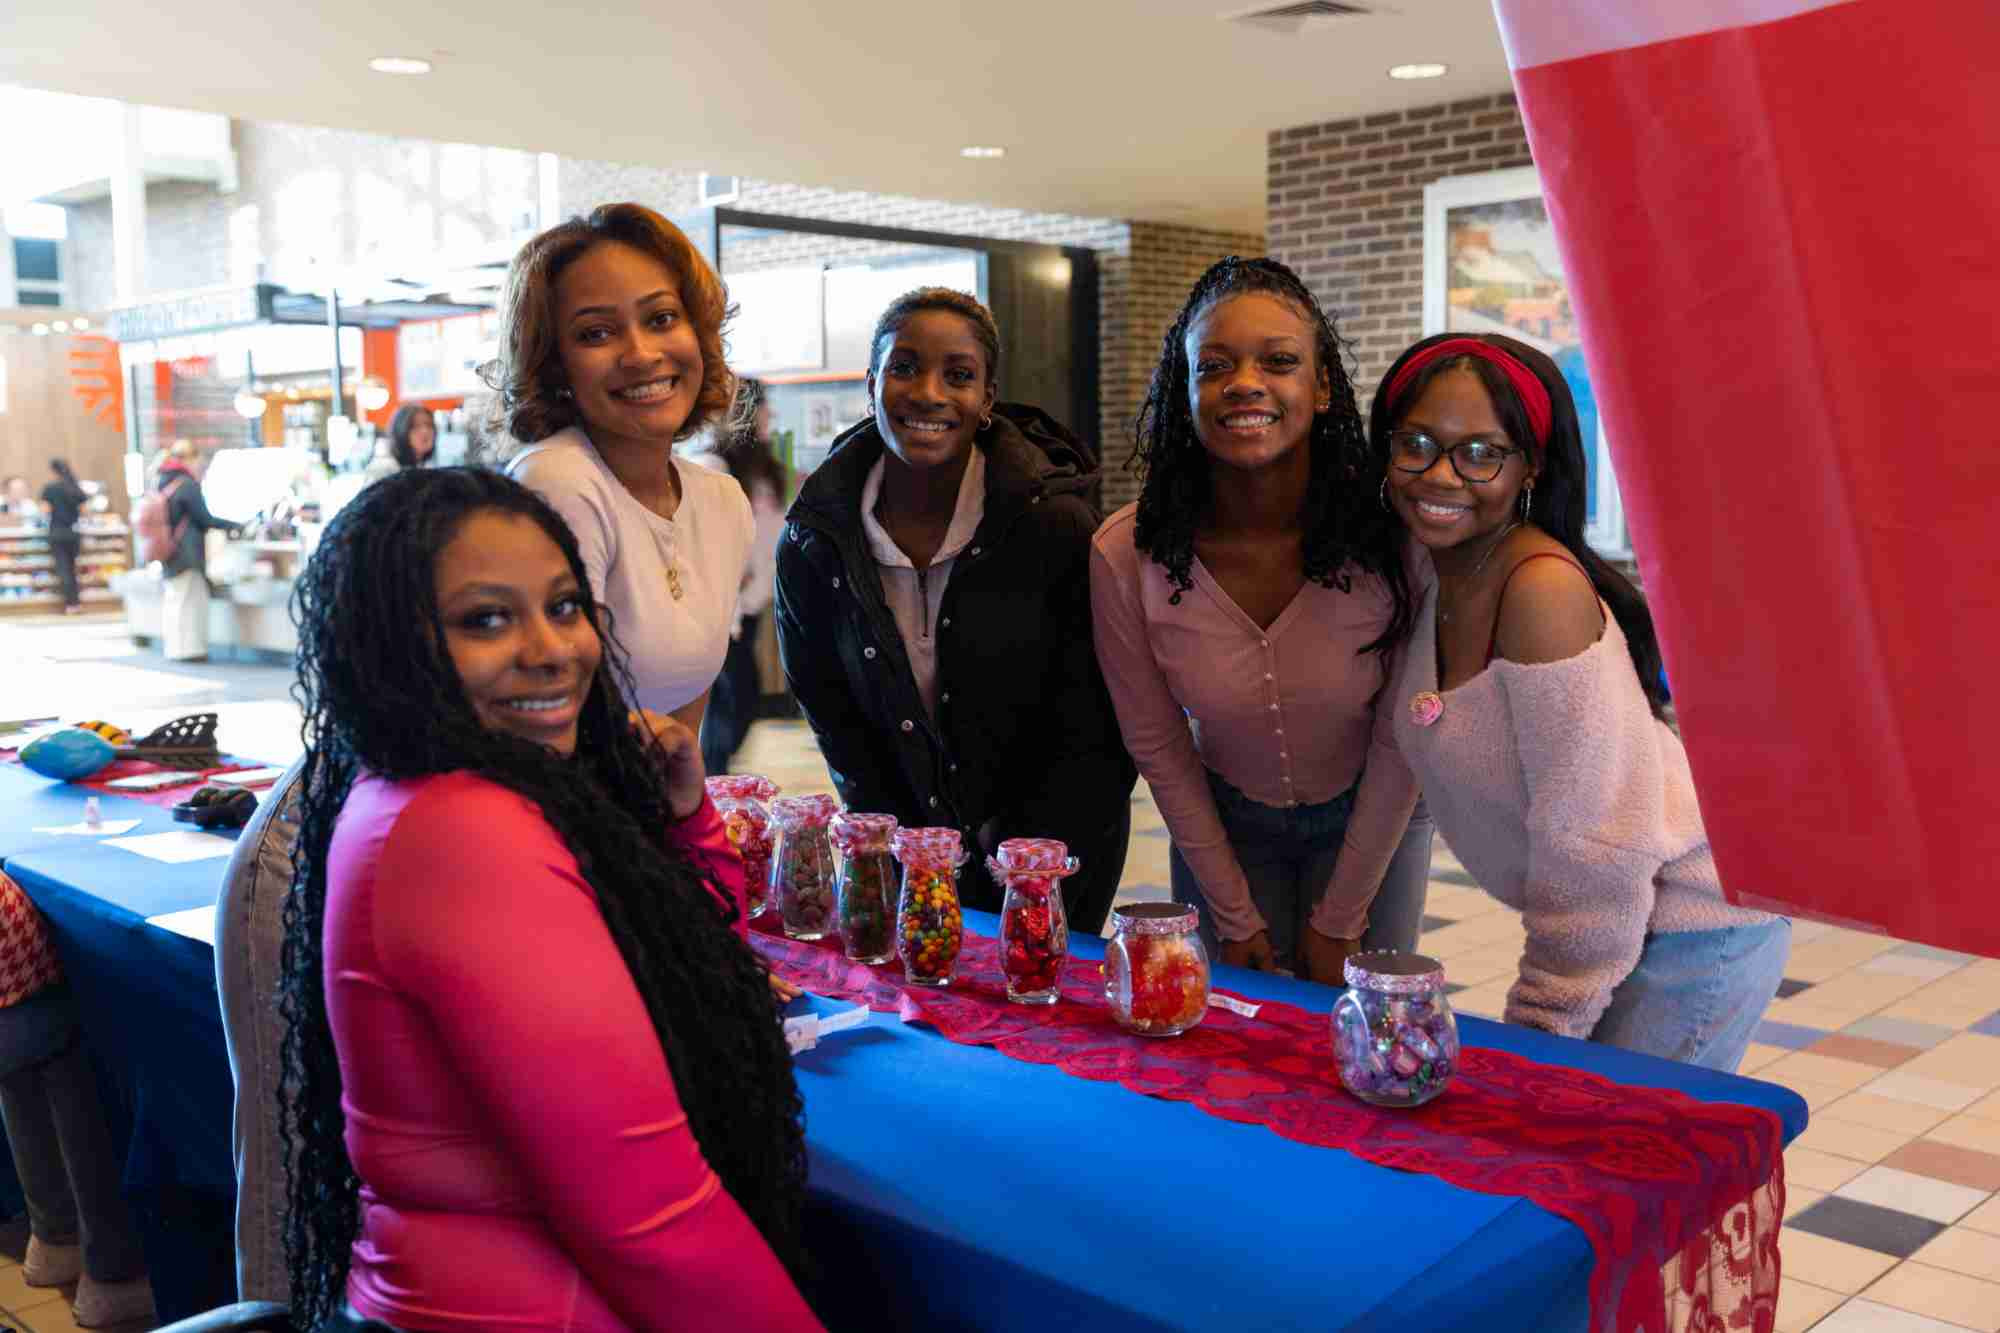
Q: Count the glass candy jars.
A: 7